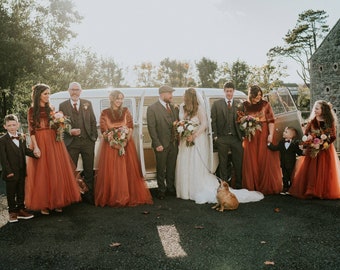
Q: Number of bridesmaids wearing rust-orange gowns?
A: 4